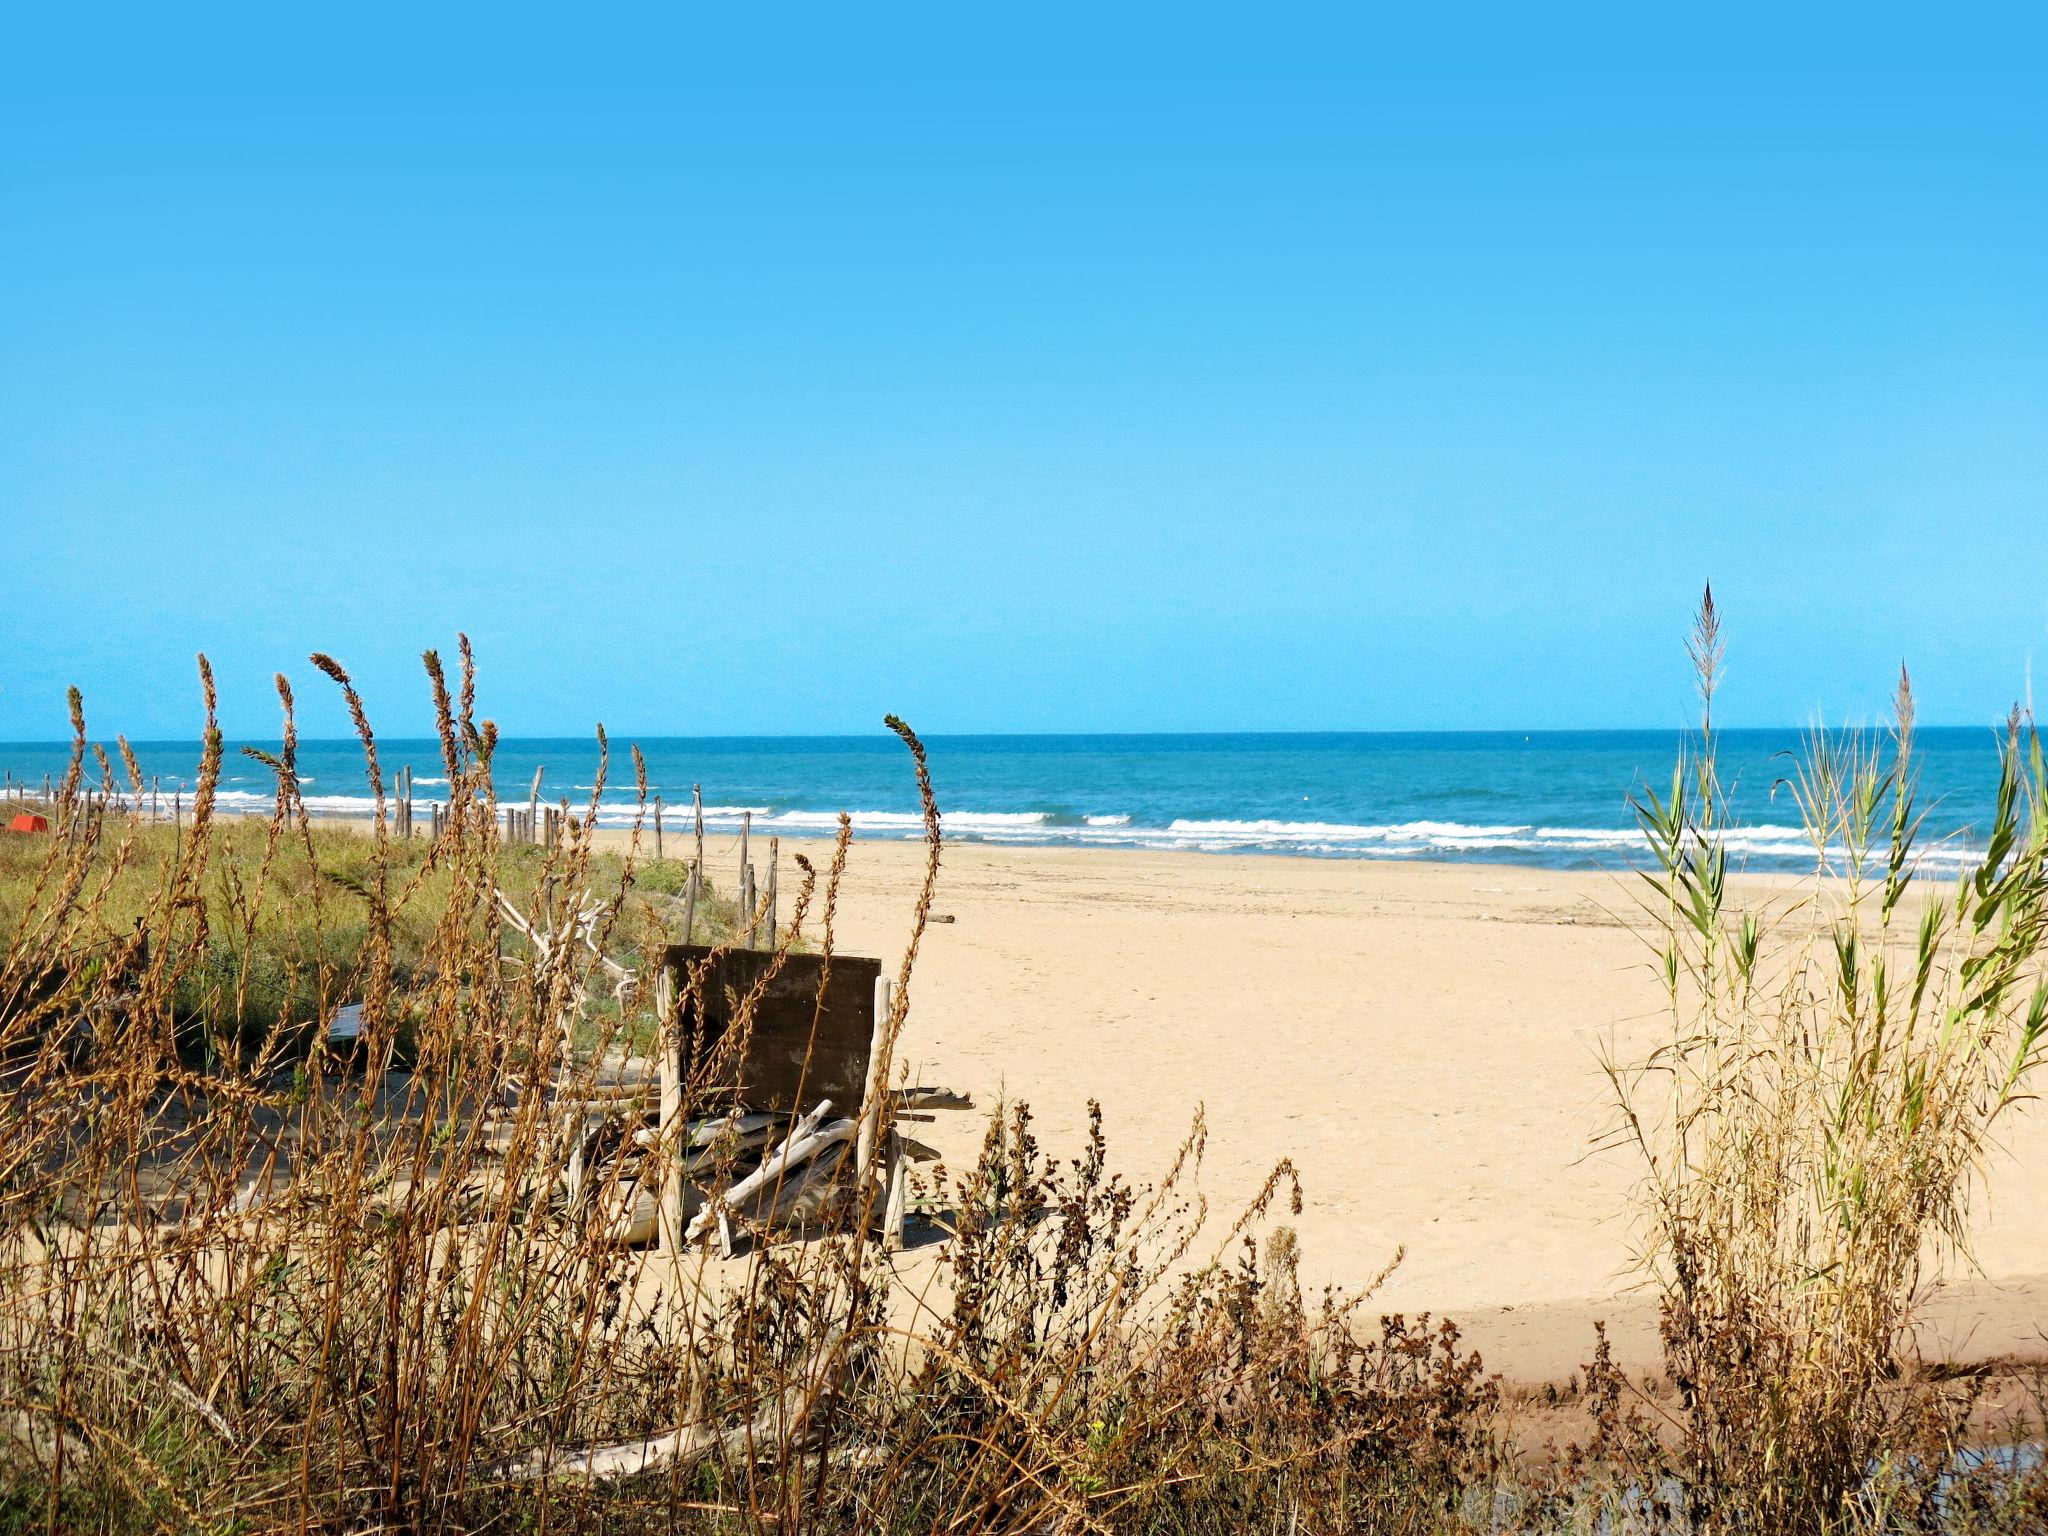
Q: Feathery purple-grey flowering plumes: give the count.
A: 3